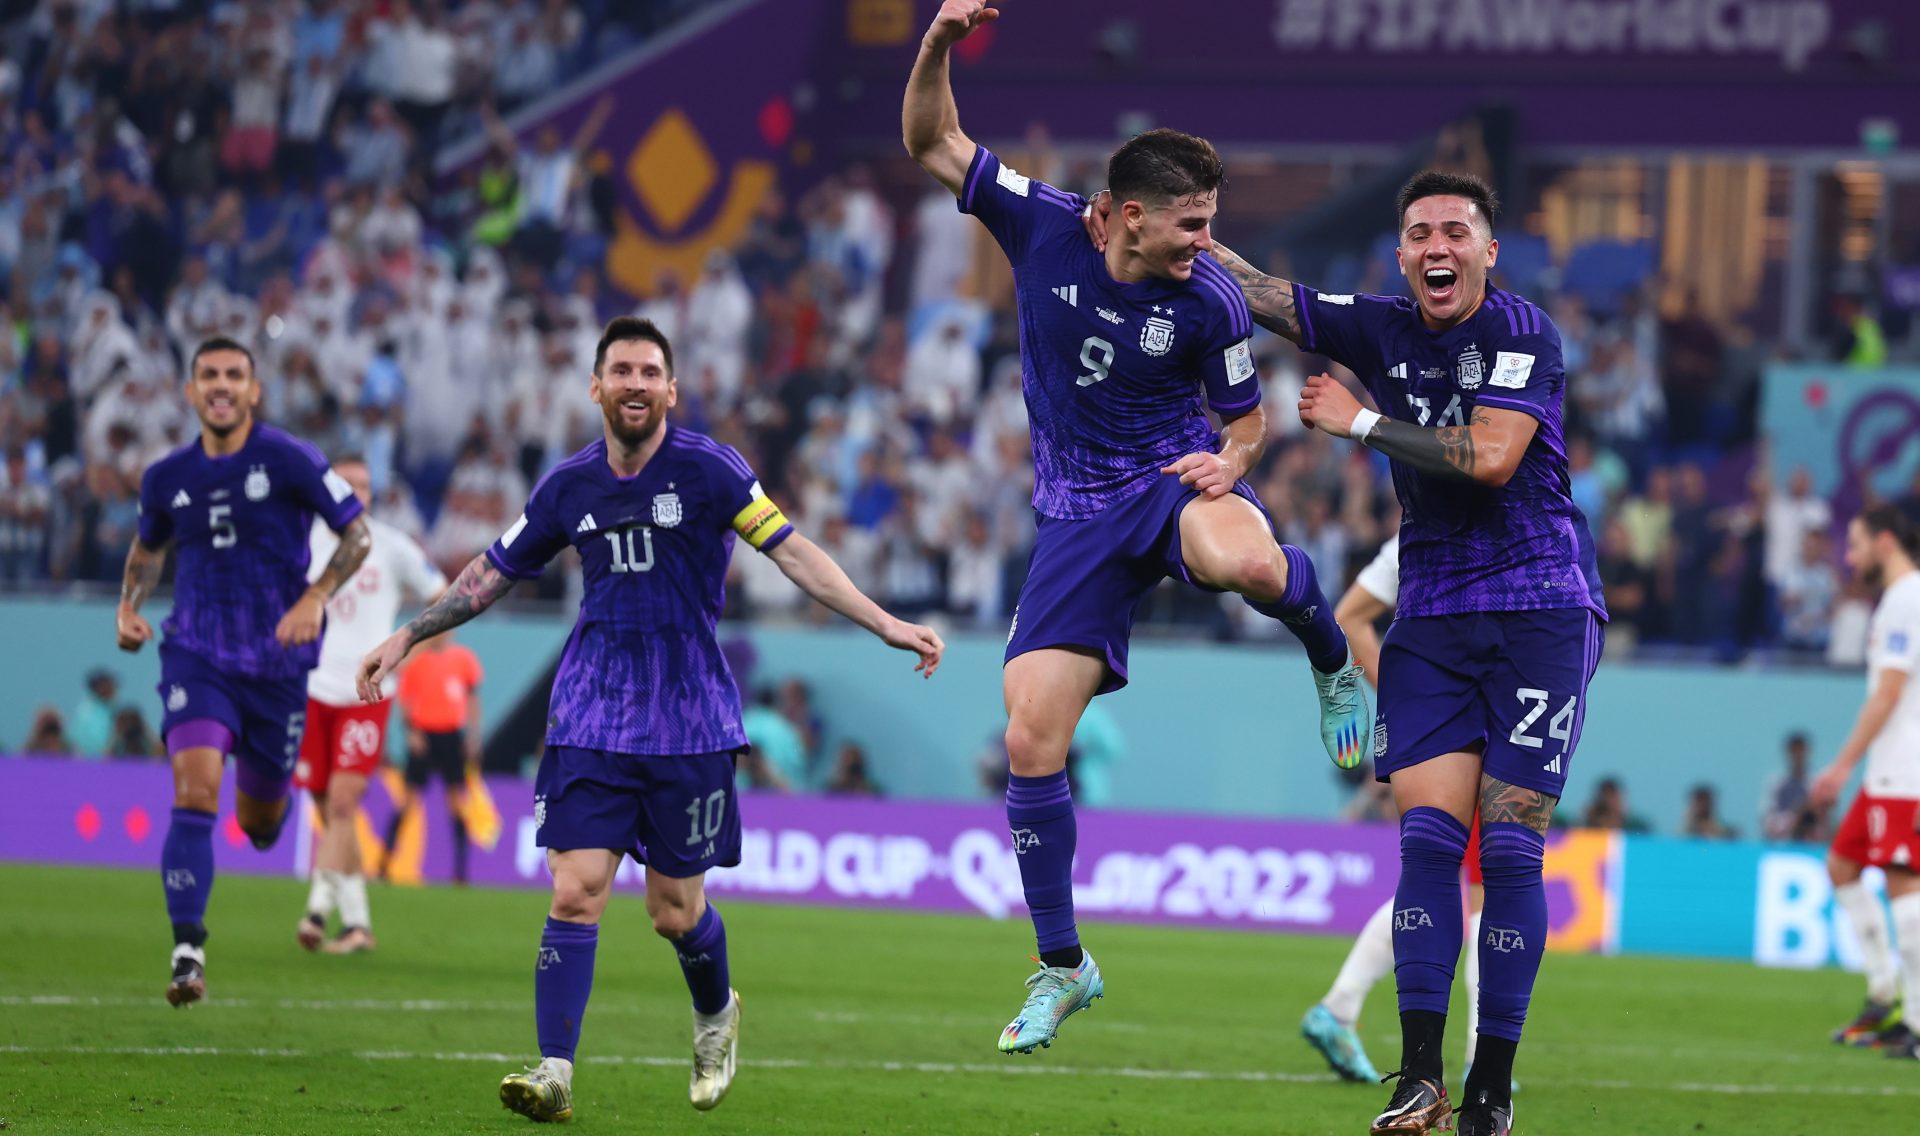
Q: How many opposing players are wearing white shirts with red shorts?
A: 3